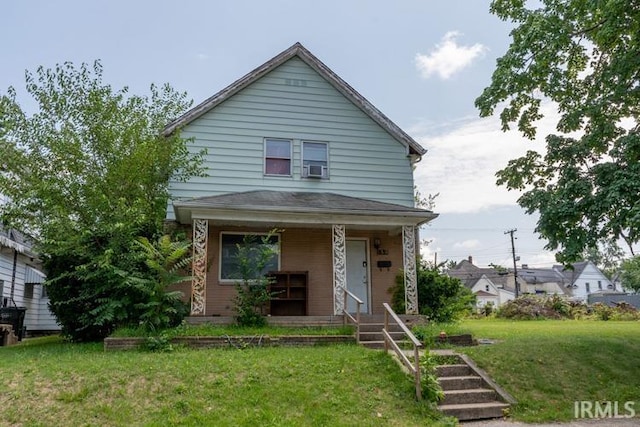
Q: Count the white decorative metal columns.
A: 3